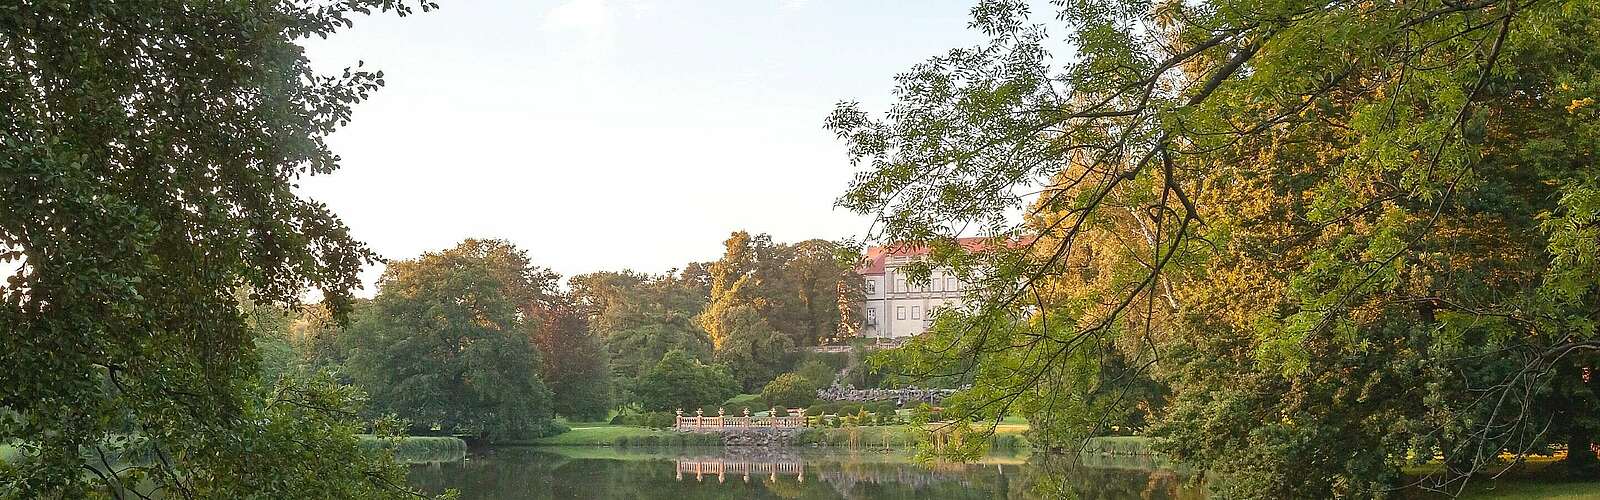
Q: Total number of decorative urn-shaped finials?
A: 6